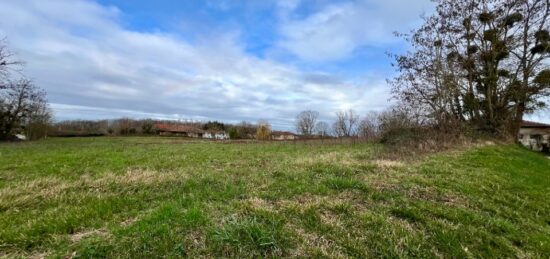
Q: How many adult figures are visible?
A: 0